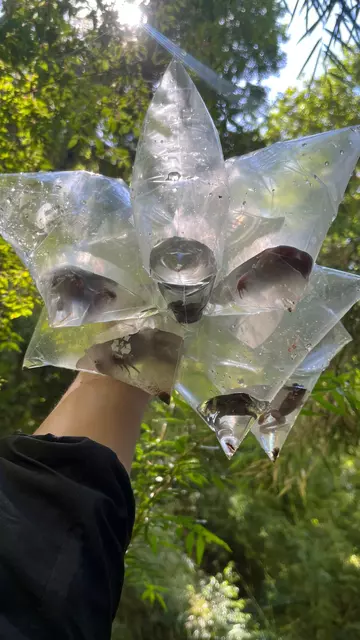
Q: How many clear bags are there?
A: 6